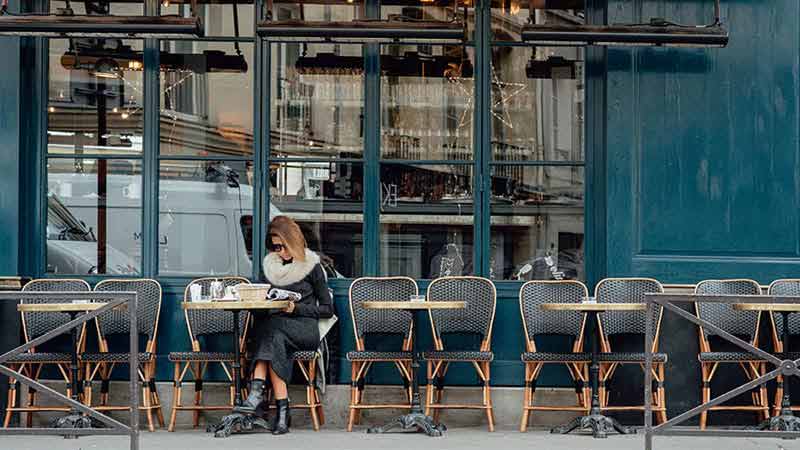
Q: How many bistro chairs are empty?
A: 9